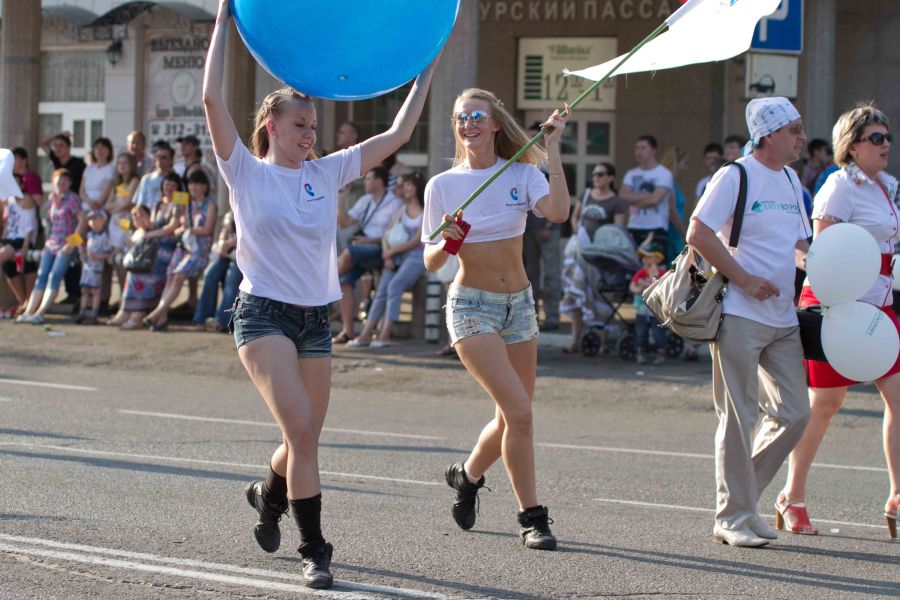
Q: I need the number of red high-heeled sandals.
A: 2